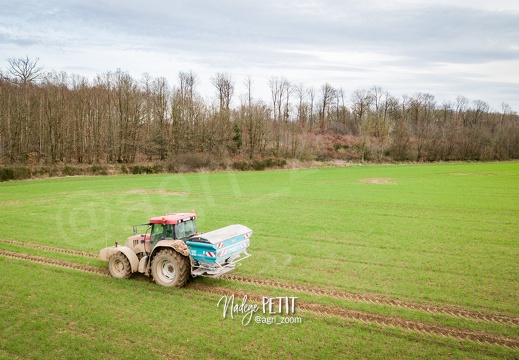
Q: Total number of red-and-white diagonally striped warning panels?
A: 5